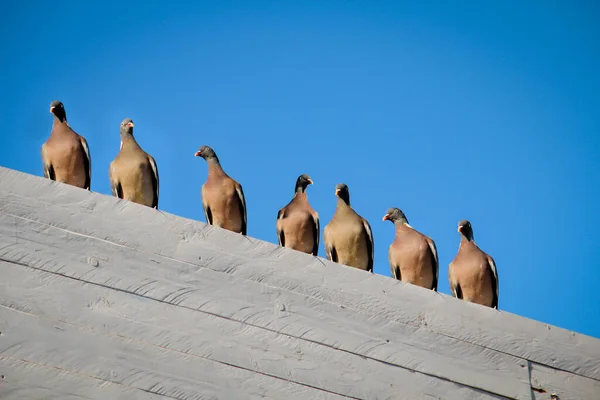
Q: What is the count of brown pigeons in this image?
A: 7